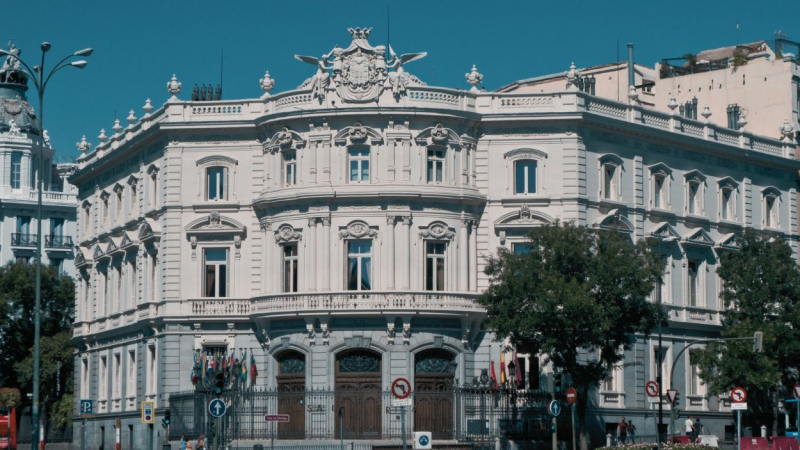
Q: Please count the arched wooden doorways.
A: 3